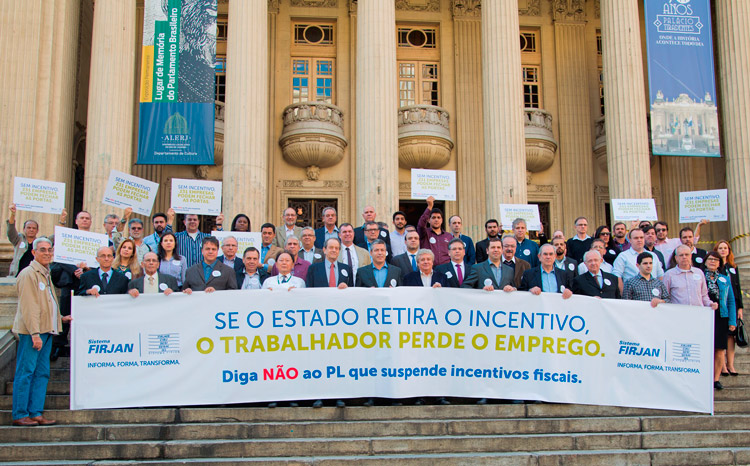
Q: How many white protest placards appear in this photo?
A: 9